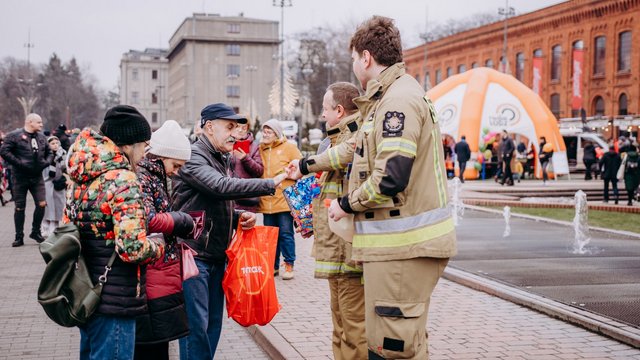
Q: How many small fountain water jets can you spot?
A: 3